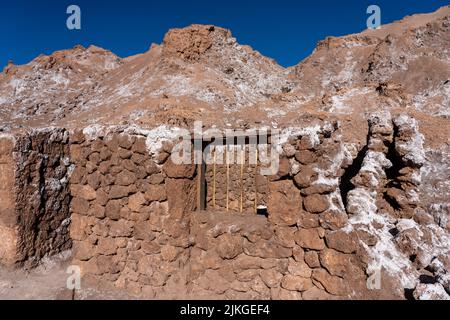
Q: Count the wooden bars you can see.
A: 4